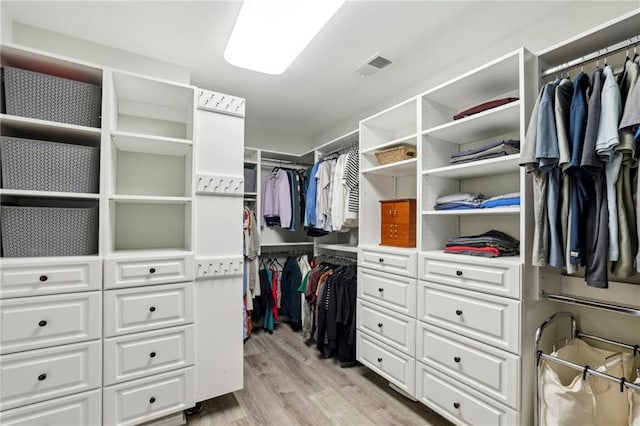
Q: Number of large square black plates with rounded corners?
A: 0